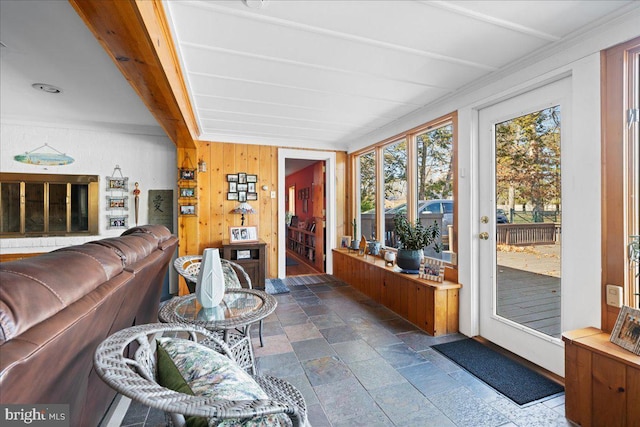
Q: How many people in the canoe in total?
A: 0